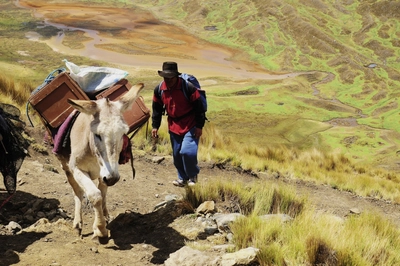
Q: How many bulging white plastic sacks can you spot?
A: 1